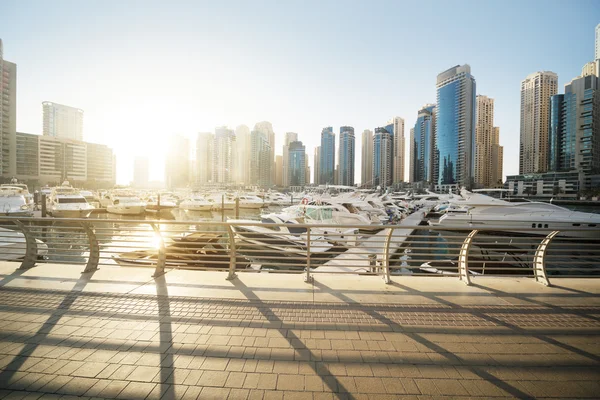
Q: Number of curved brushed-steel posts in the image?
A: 8